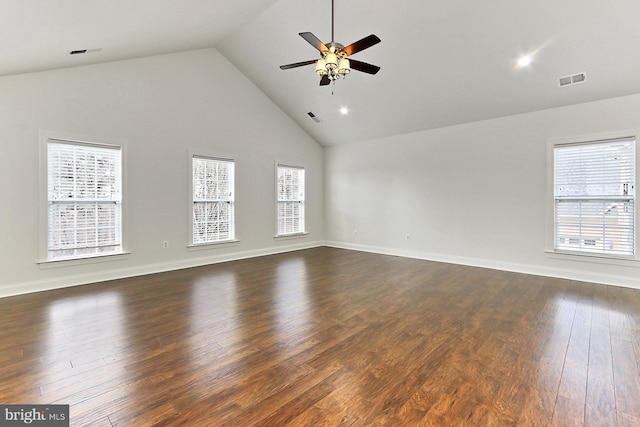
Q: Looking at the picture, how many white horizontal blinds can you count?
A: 4